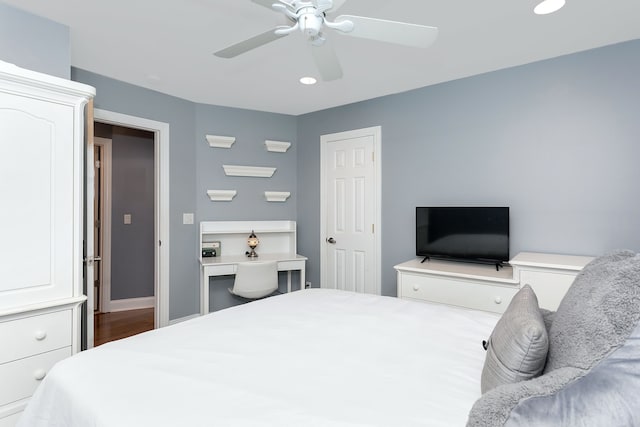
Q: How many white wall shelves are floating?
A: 5